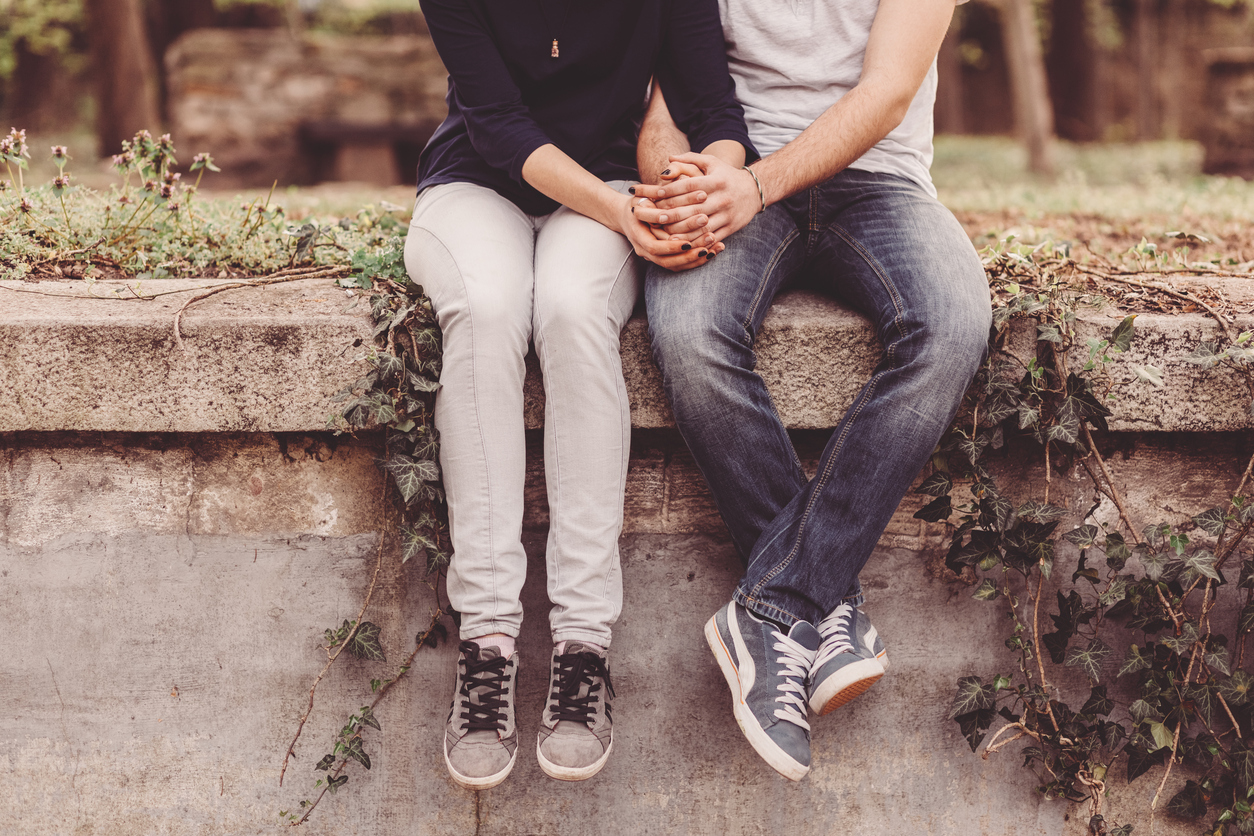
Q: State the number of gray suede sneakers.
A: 2